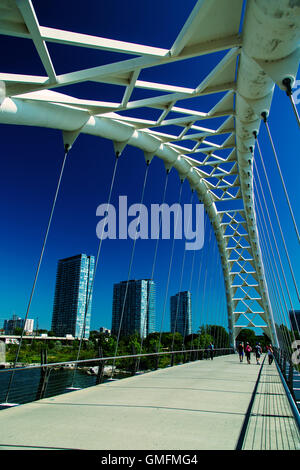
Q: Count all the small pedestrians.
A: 5